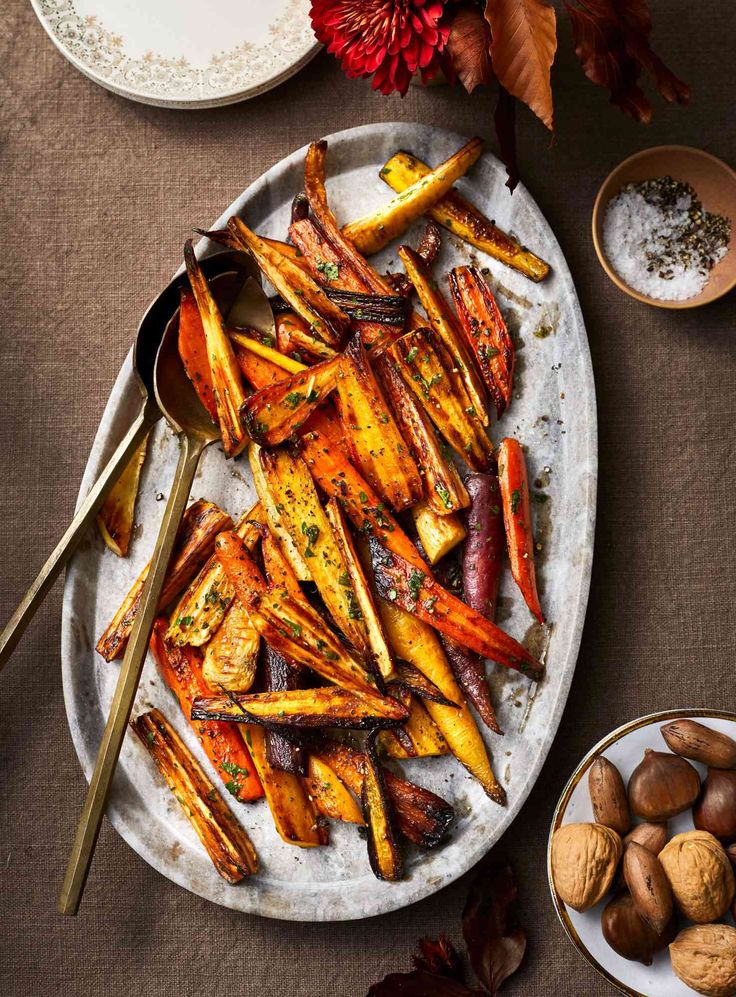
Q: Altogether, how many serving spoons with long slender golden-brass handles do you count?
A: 2